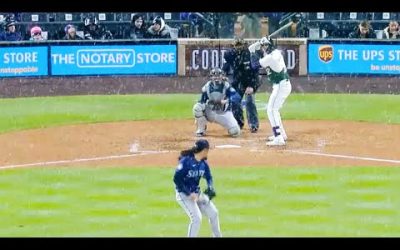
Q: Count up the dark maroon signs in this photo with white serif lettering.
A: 1